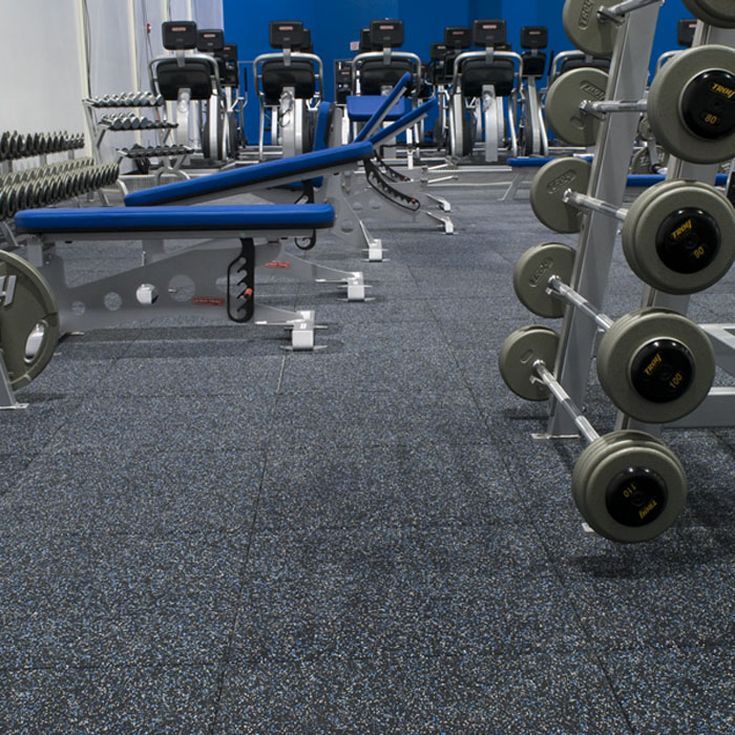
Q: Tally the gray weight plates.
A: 11